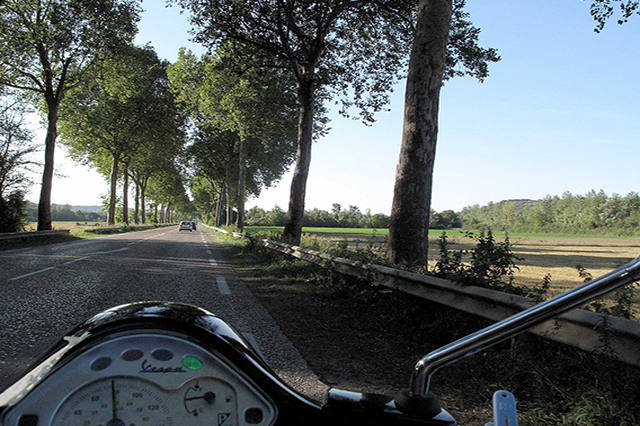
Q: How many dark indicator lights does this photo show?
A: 3